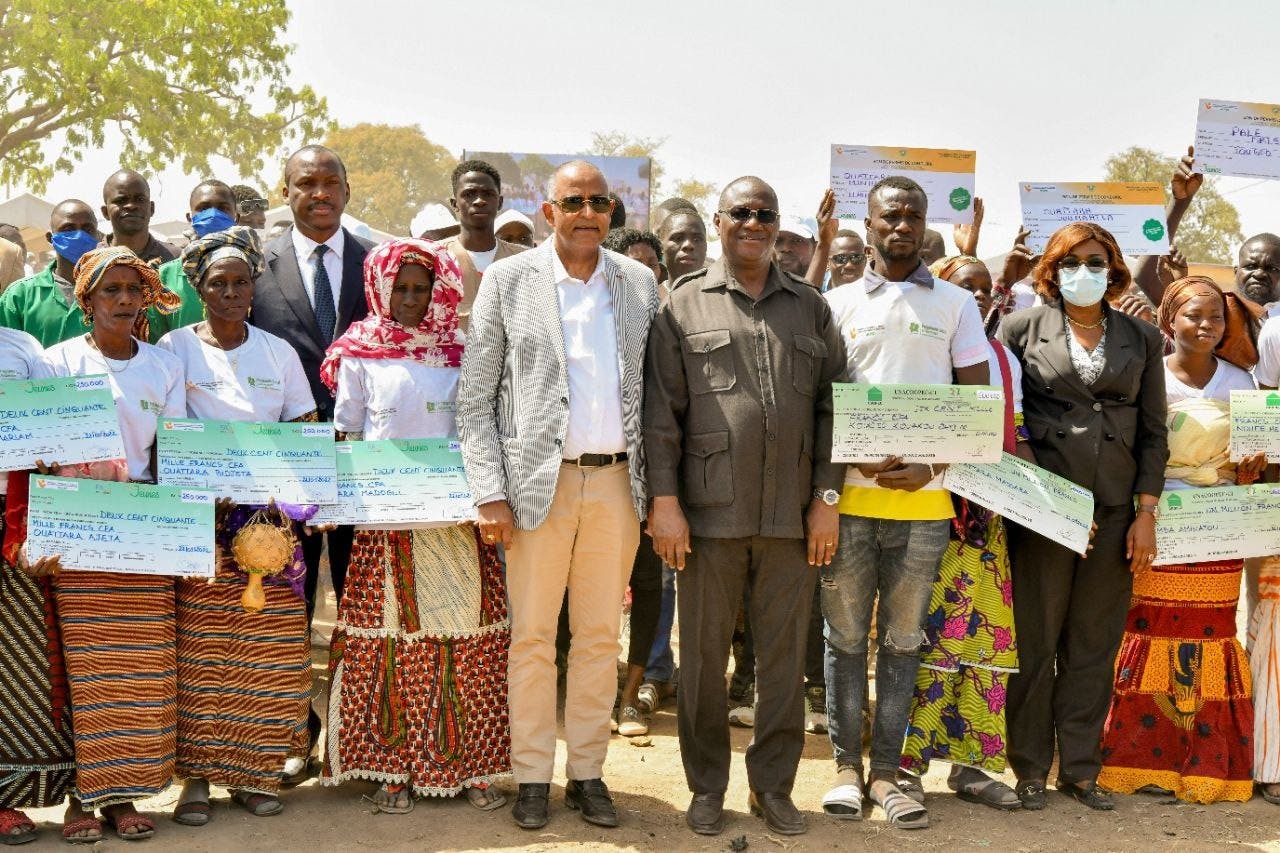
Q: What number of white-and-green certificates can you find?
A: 8